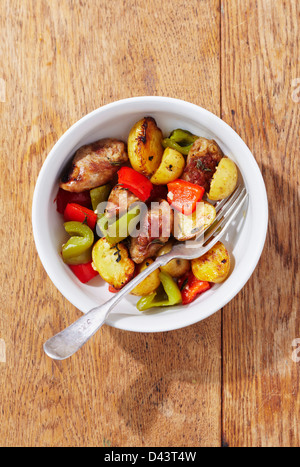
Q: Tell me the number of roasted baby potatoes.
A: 8